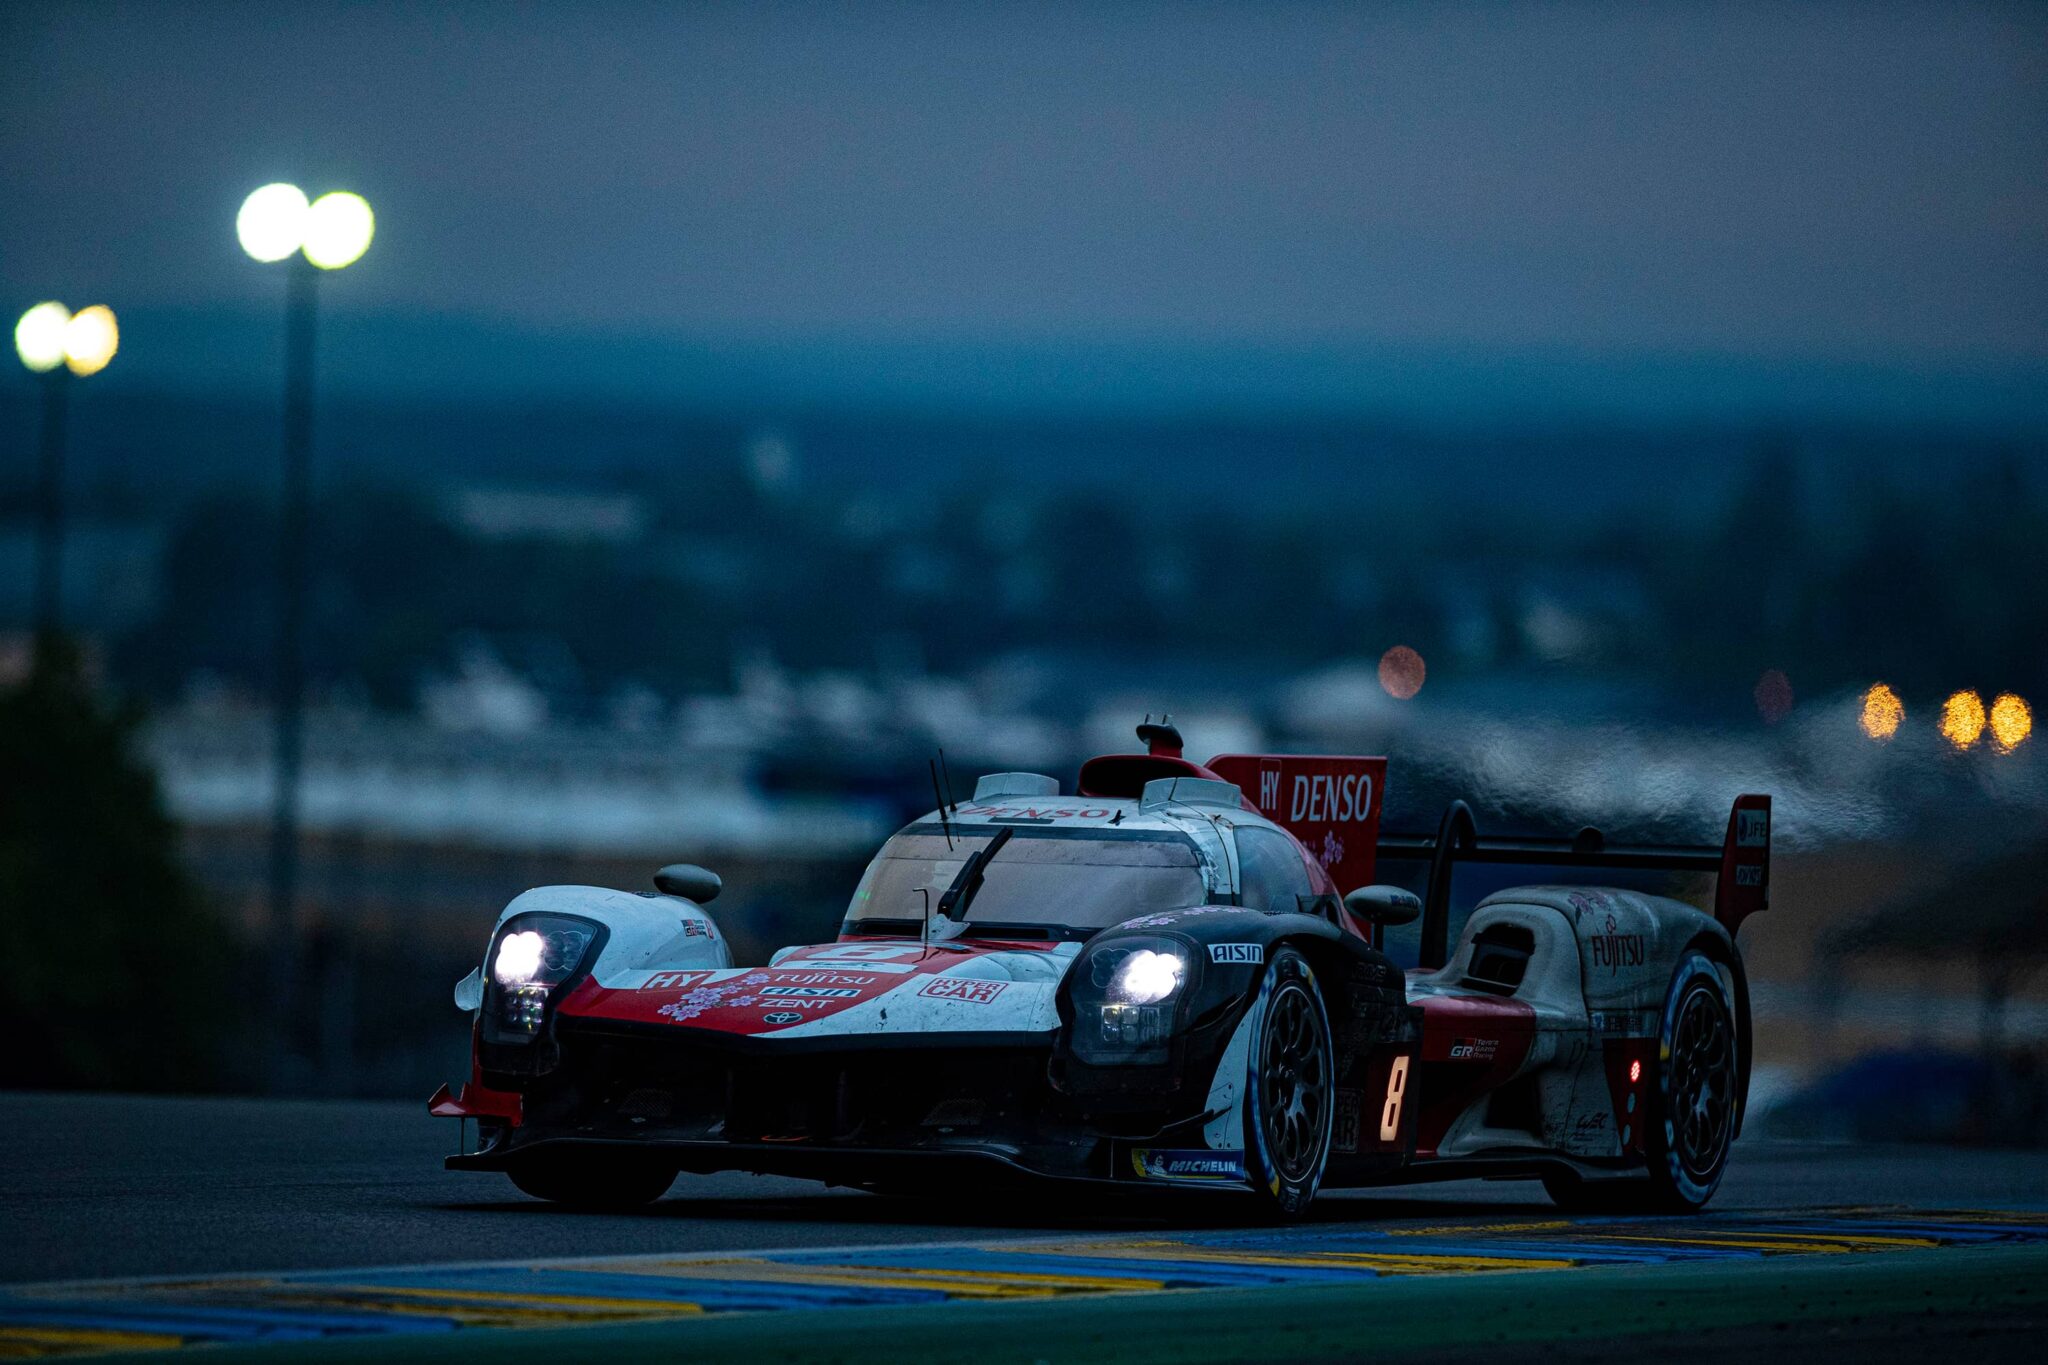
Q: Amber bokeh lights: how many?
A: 3